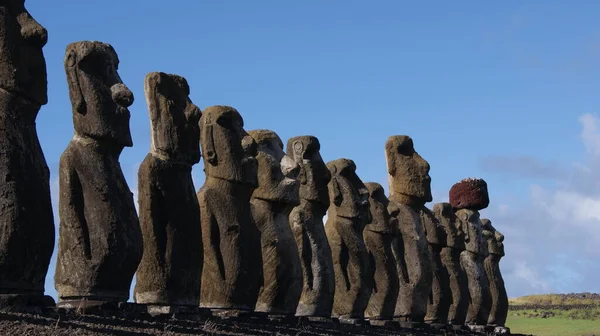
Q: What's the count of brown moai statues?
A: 13